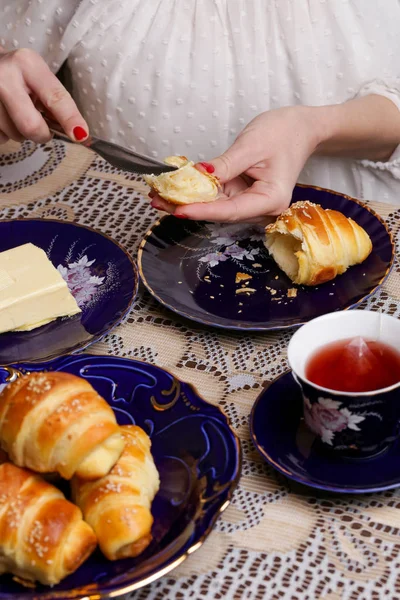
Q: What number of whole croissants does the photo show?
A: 3